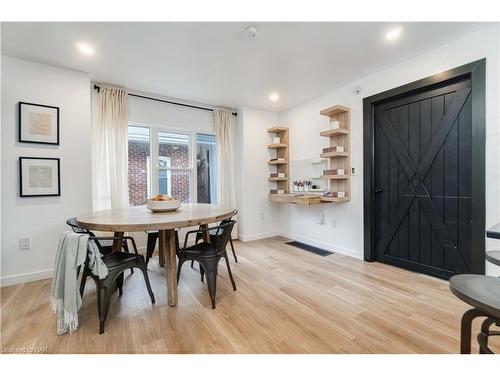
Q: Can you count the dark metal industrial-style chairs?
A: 5